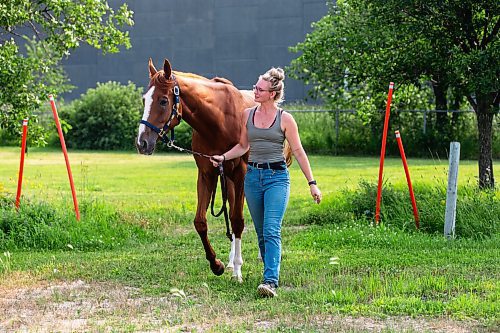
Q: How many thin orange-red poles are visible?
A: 4